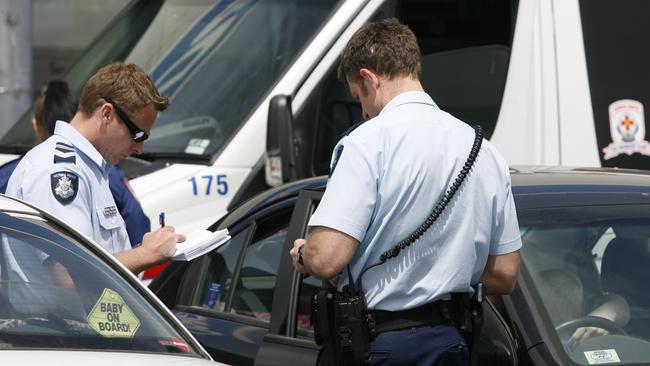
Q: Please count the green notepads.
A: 0